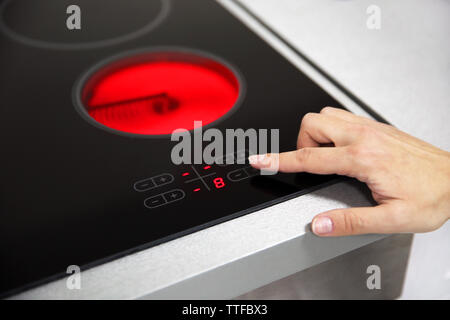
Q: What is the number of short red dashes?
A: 3